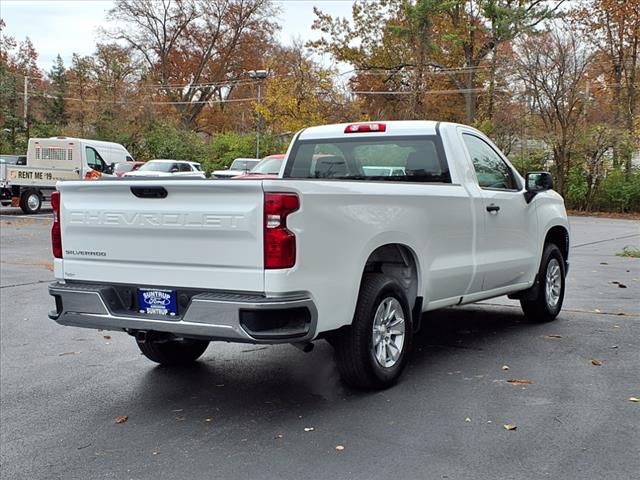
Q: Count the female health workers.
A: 0